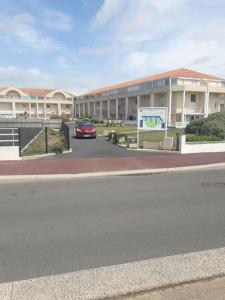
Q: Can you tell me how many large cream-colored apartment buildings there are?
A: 2